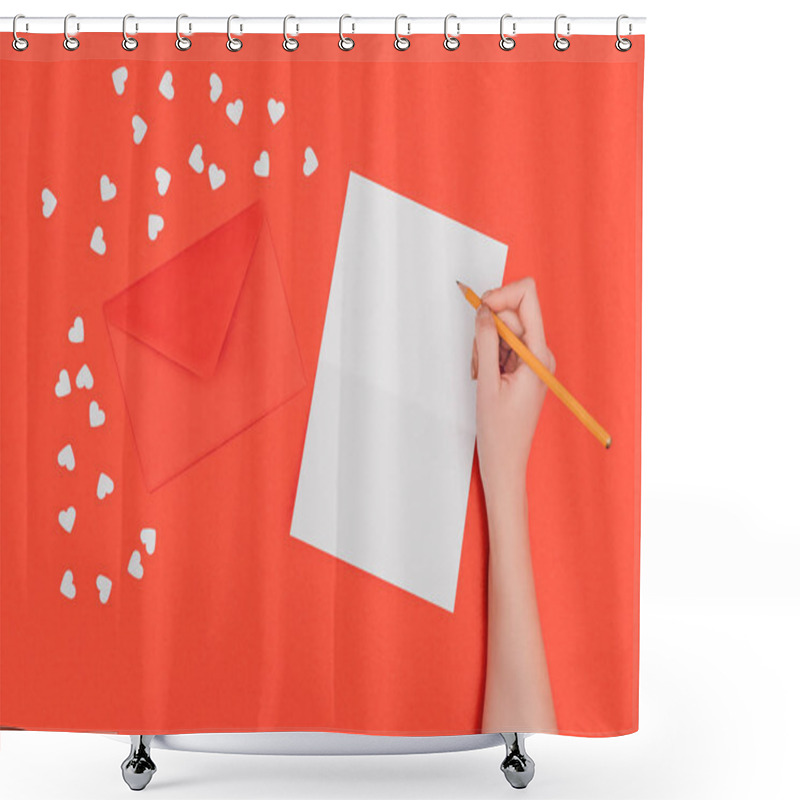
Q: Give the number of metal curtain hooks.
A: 12